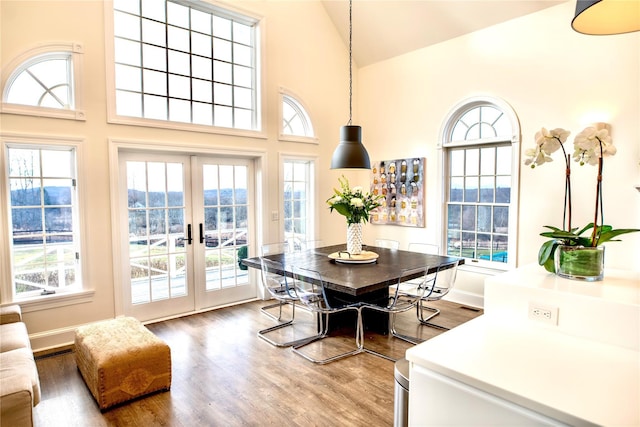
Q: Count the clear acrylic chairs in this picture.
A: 8